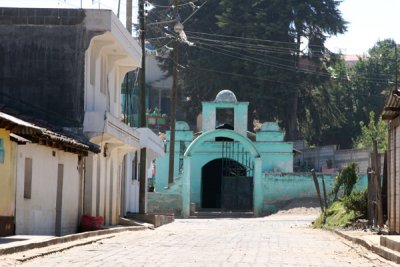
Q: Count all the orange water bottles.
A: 0